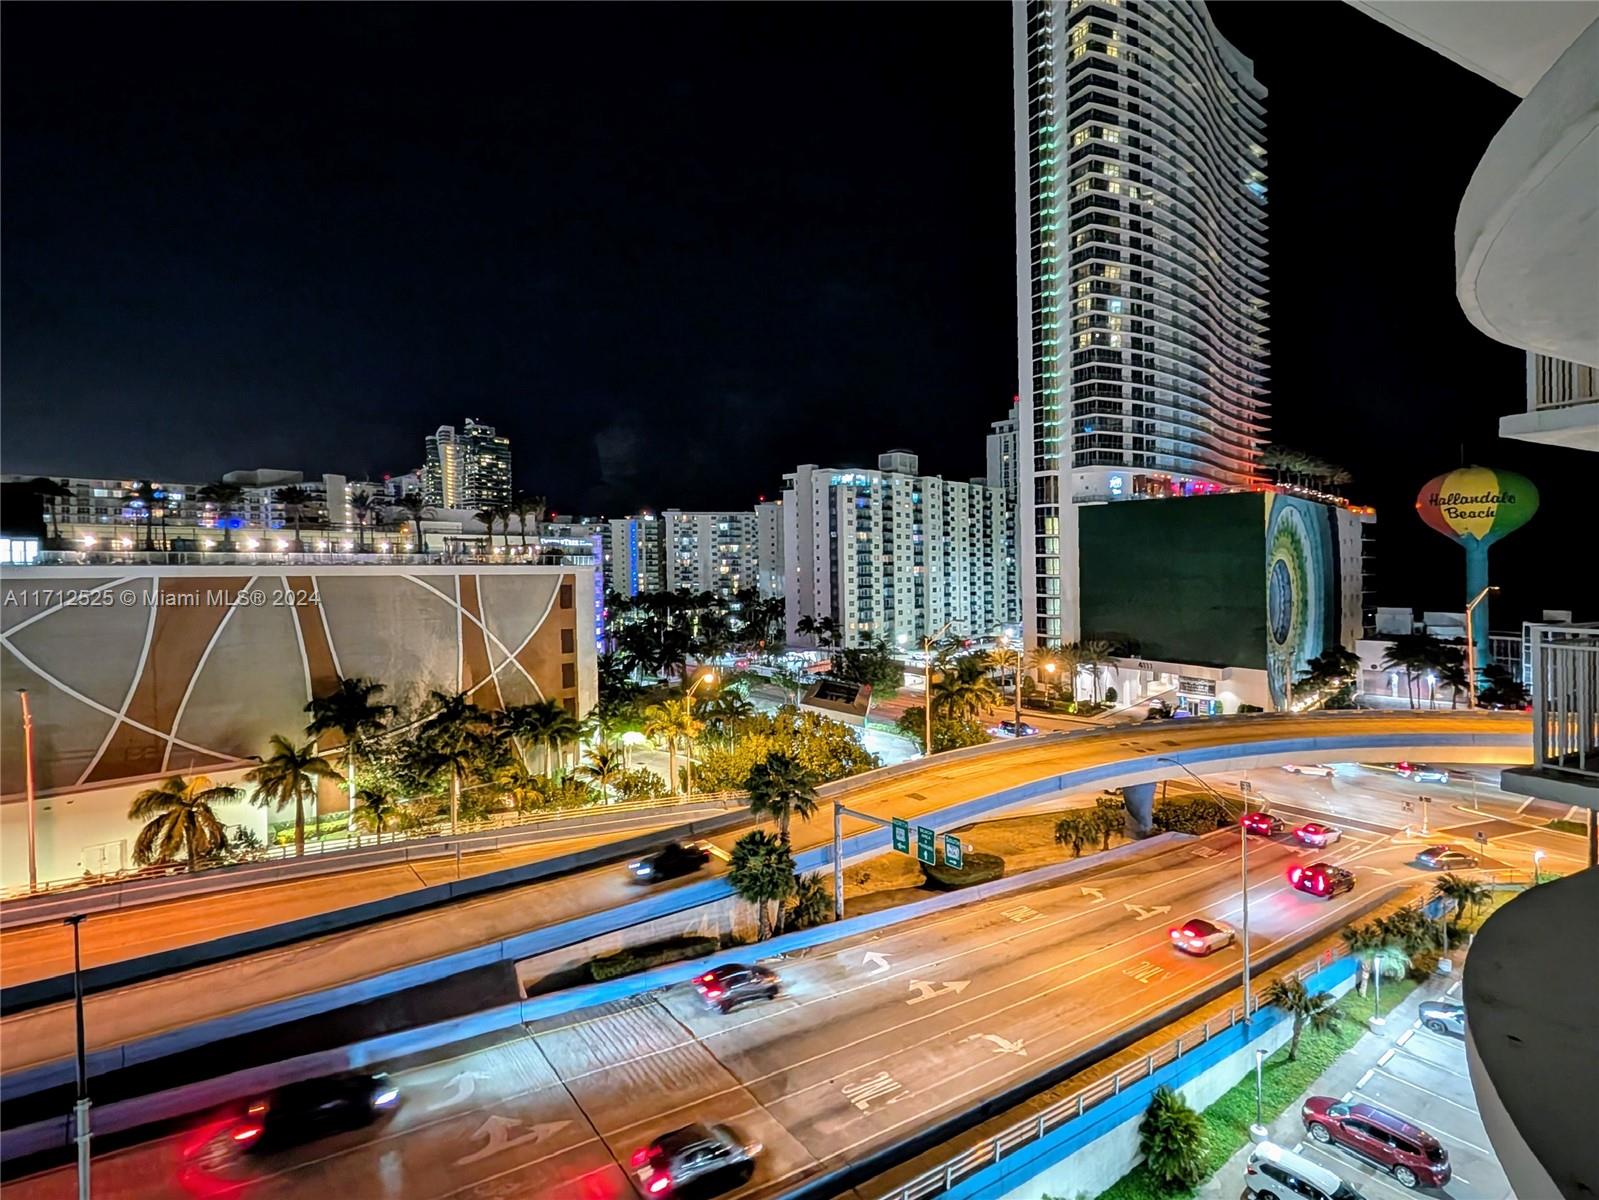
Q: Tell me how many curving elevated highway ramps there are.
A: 1